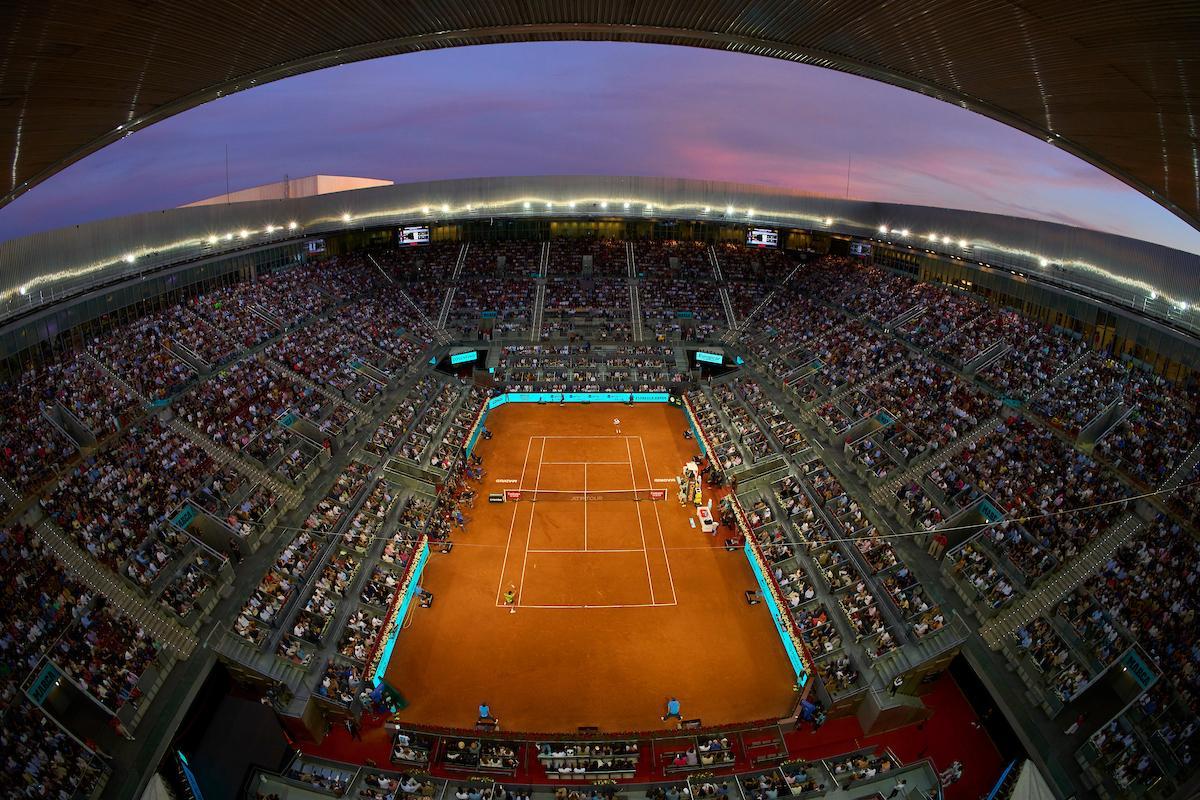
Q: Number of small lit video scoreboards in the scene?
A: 4